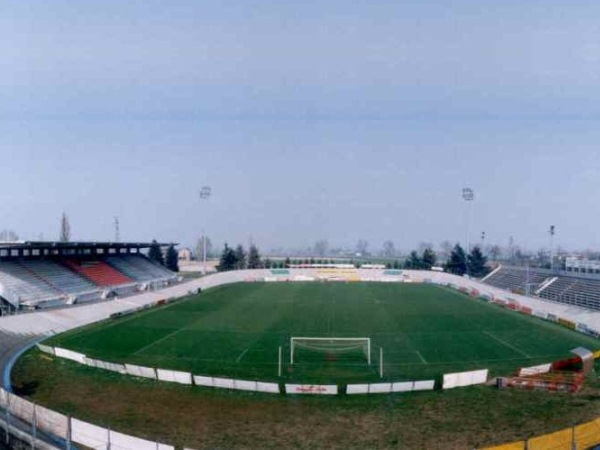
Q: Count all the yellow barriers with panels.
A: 3